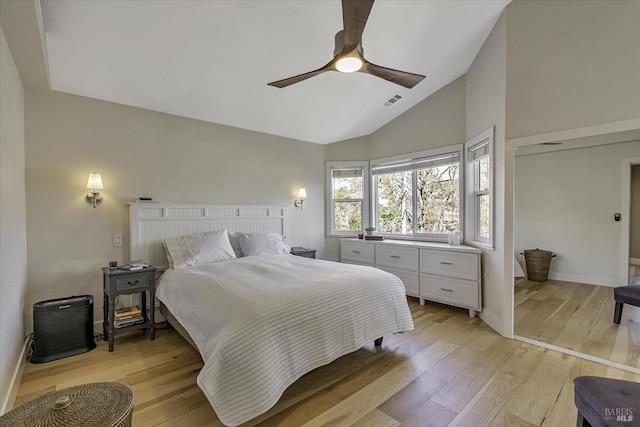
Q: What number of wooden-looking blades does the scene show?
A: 3